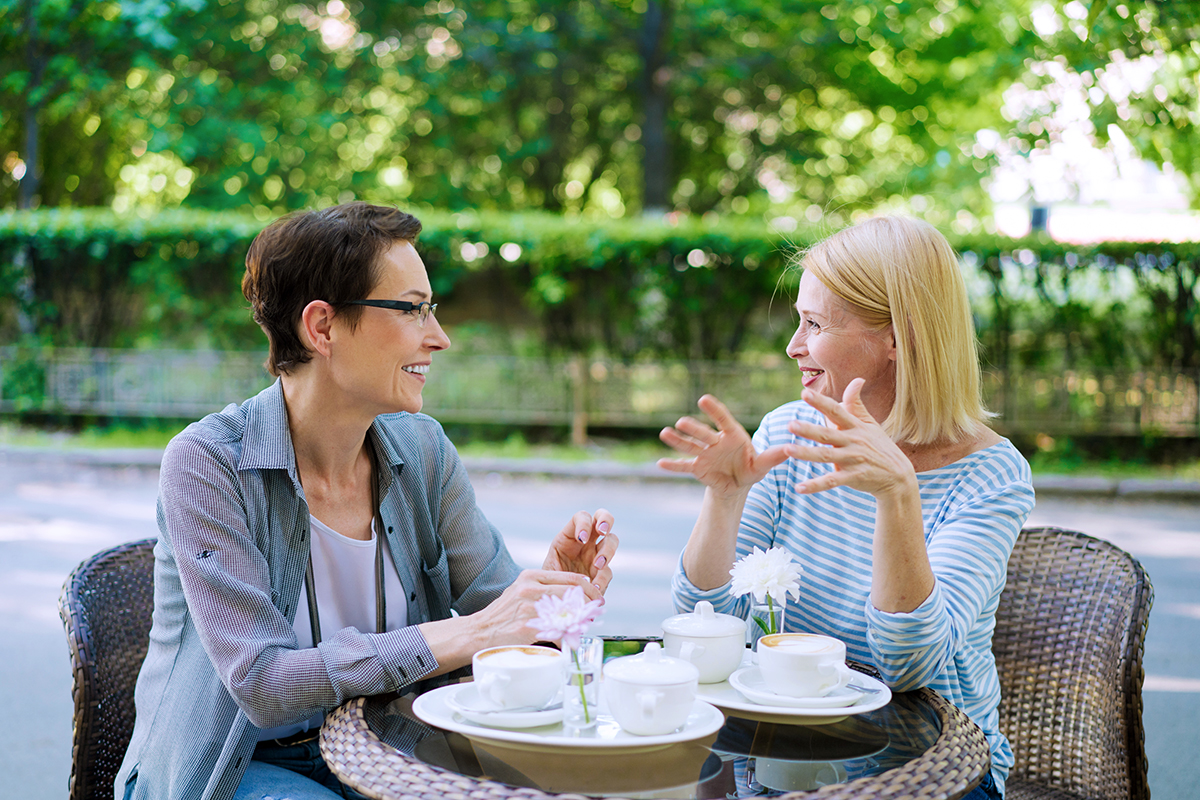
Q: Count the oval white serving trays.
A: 2